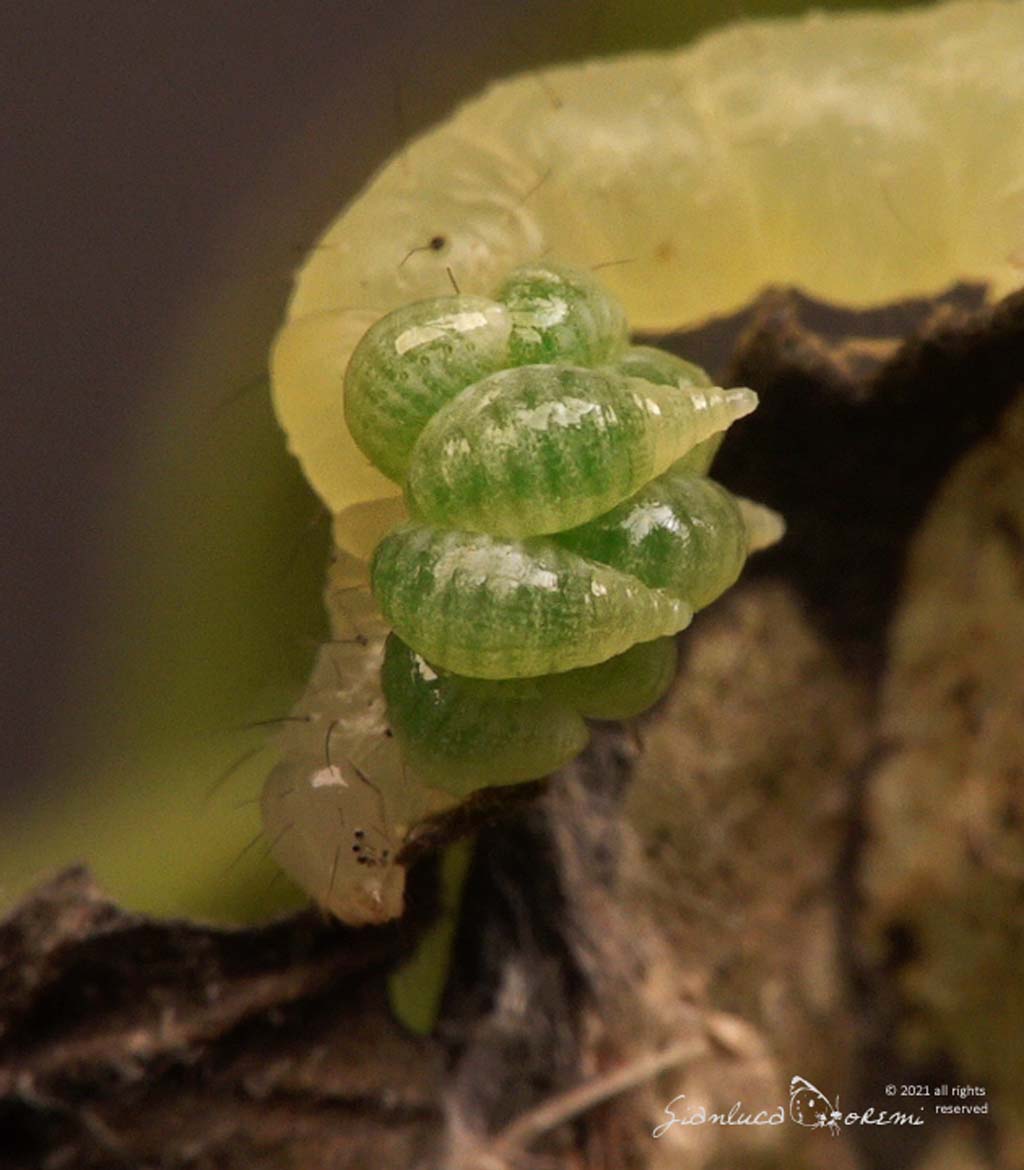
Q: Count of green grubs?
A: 8